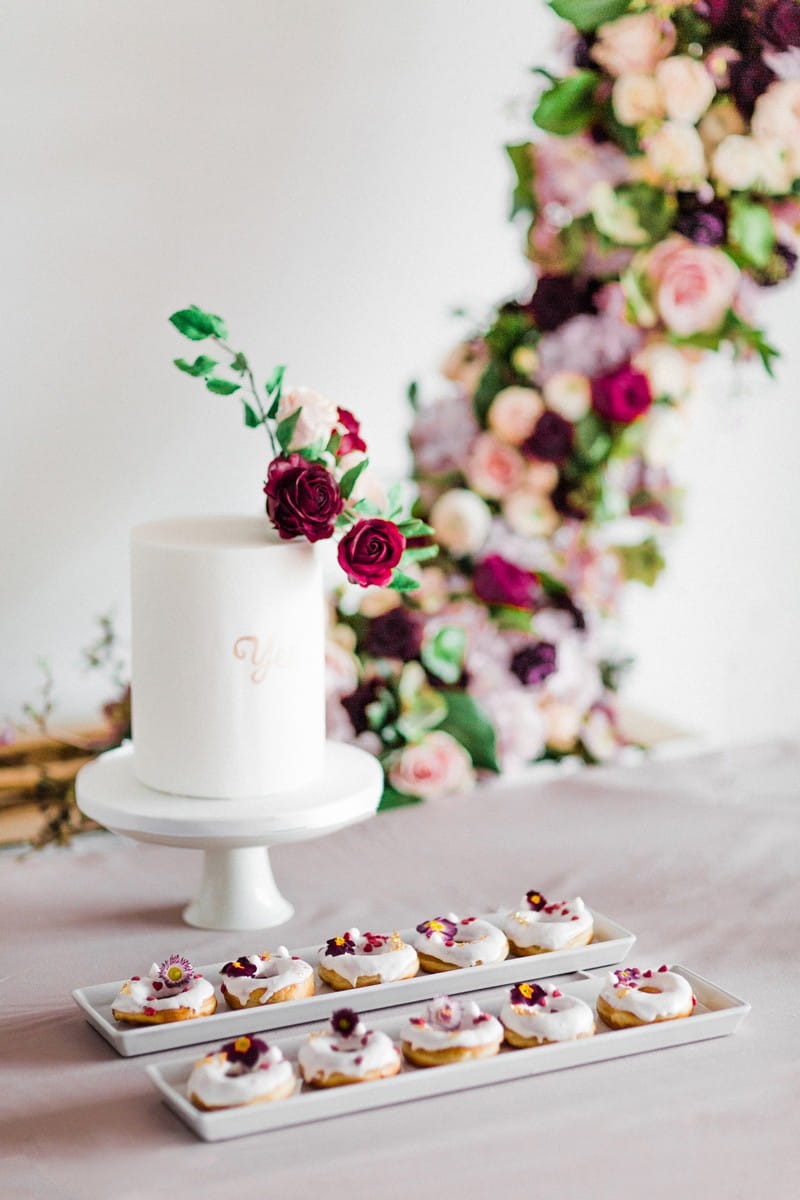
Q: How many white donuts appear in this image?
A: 10